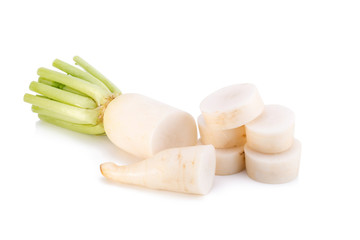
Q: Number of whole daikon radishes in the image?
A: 0